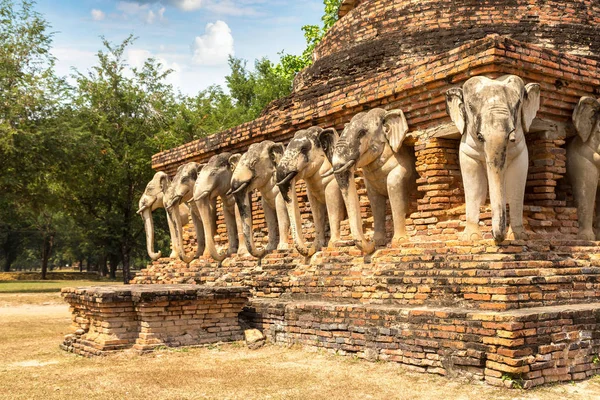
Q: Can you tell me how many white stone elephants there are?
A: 8